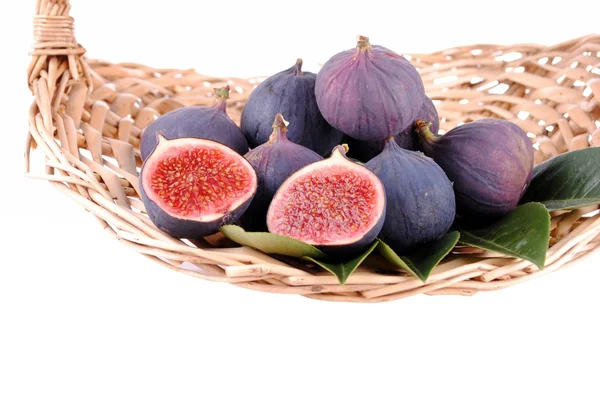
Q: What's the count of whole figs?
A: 7